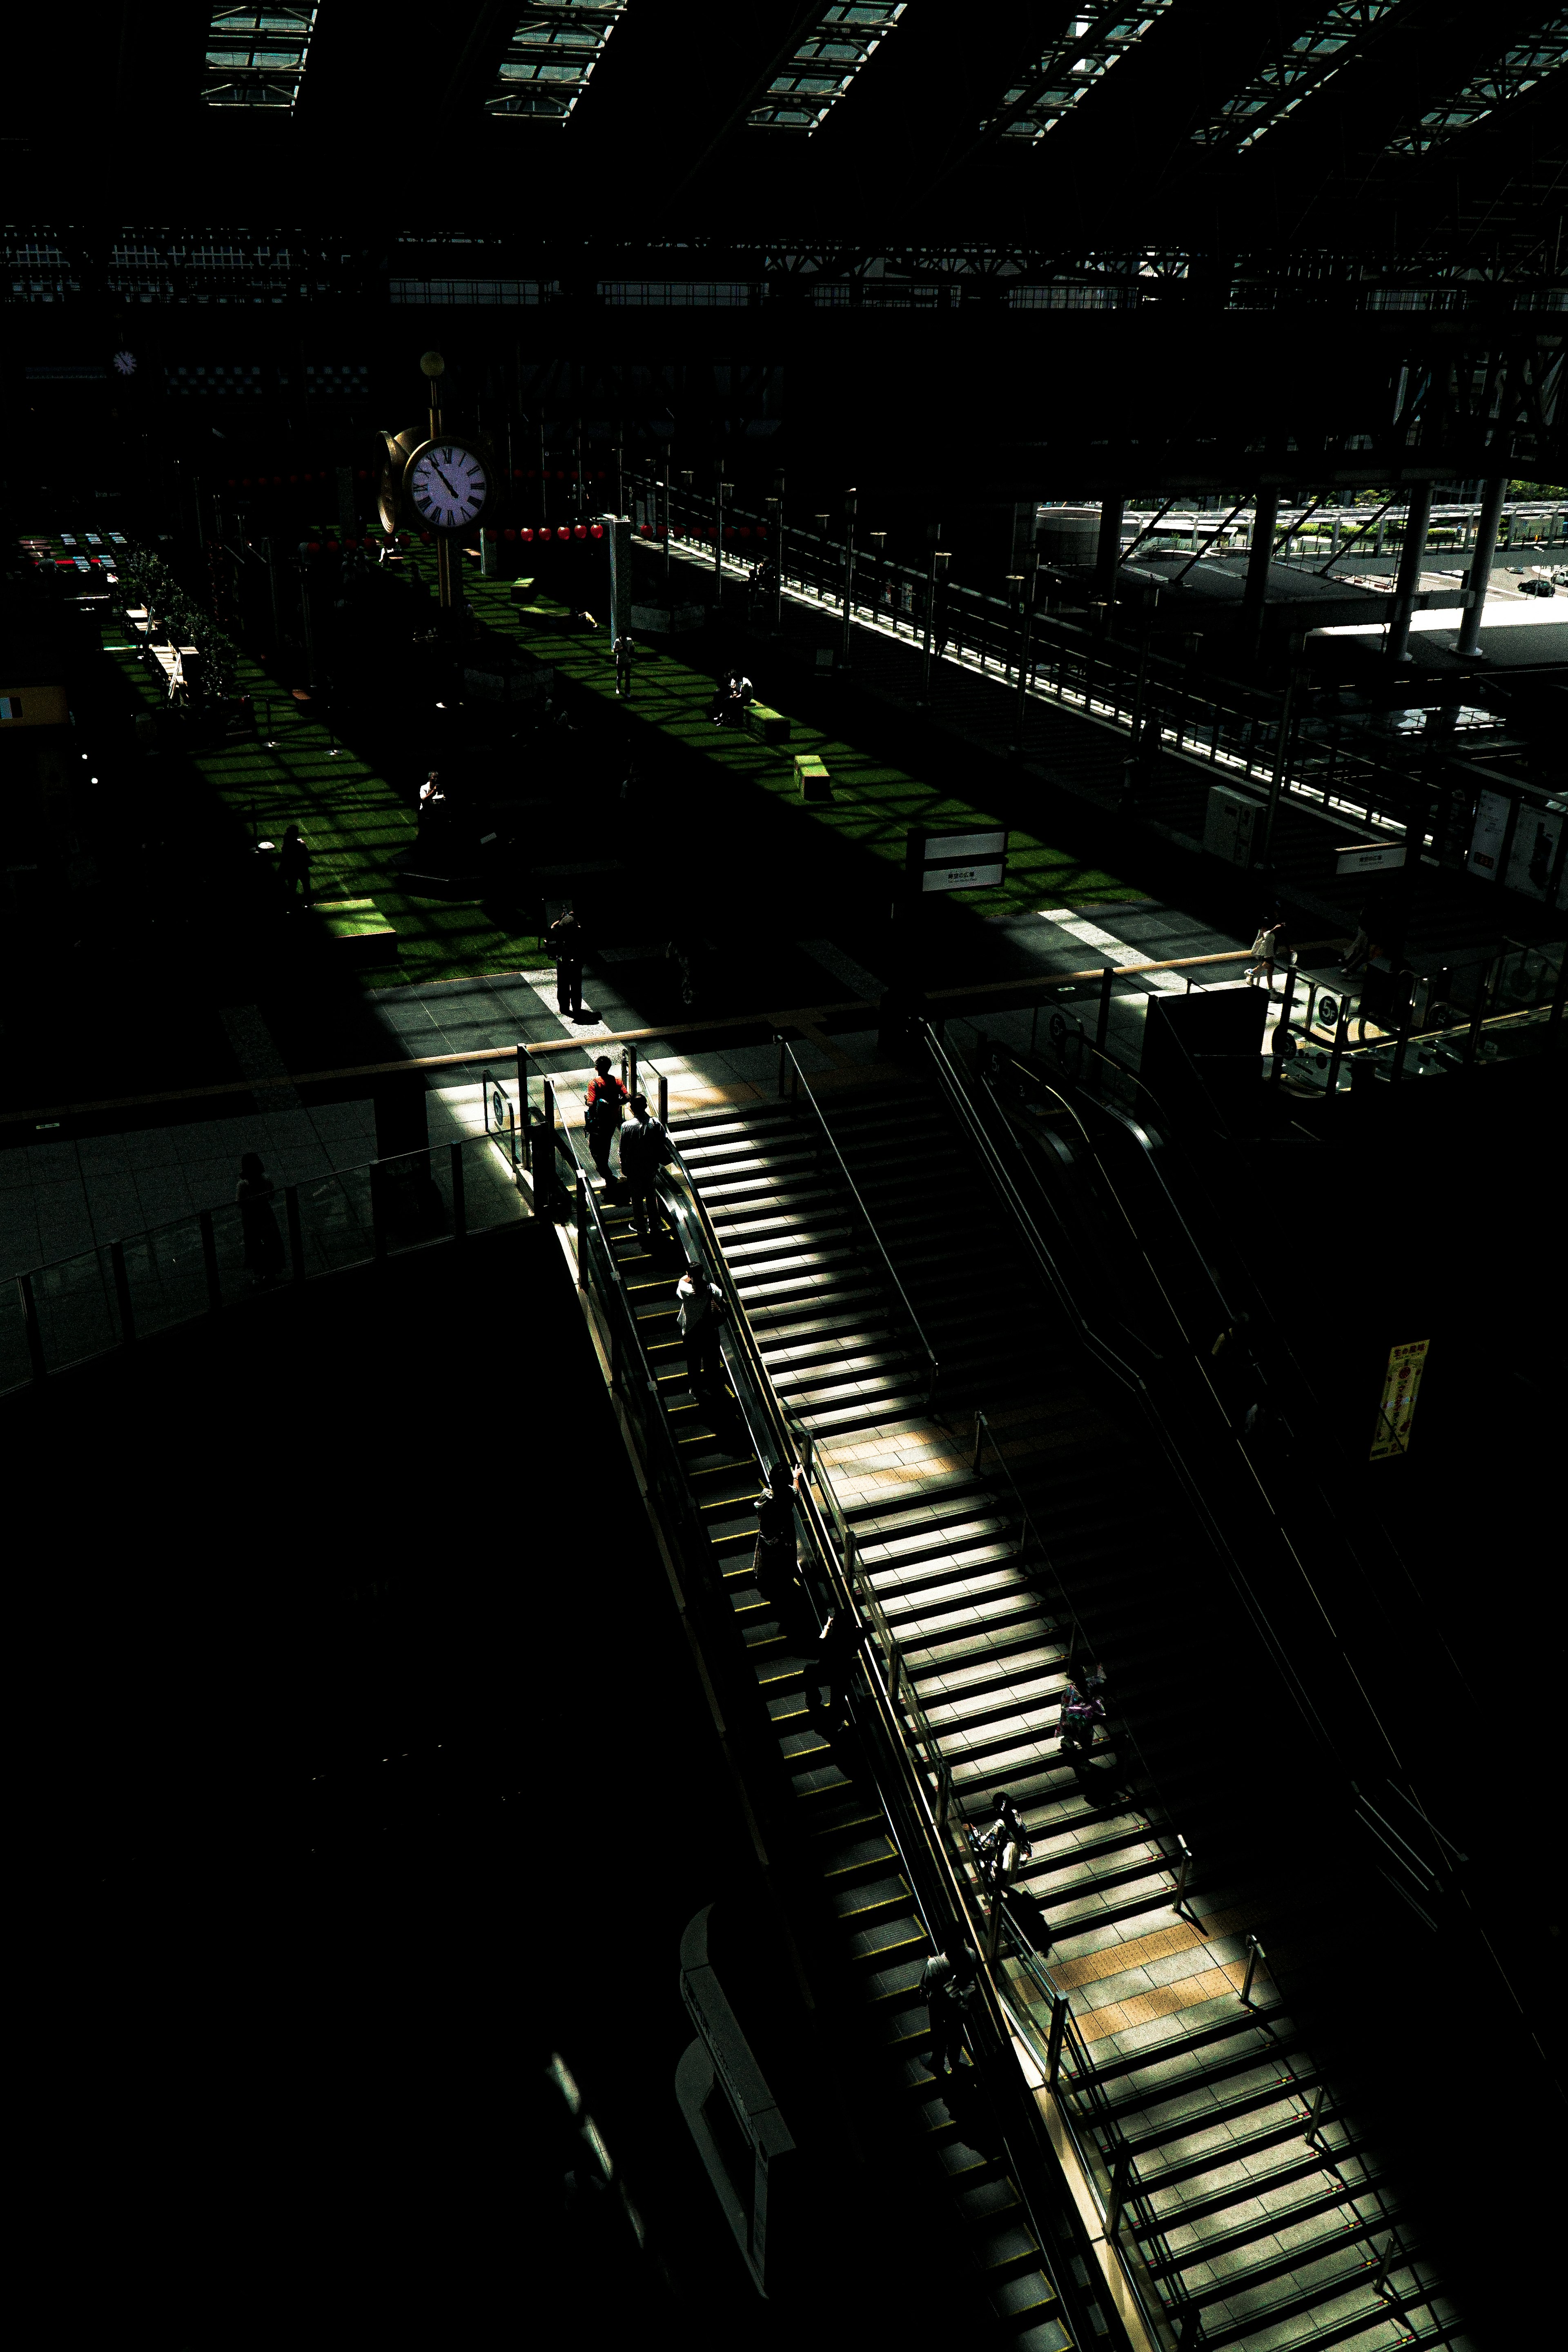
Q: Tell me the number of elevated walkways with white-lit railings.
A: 1